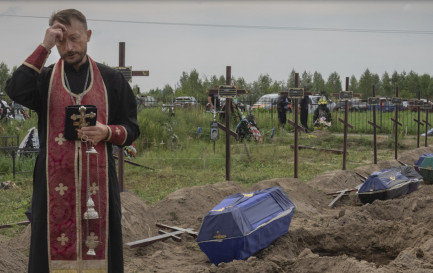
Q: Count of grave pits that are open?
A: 1